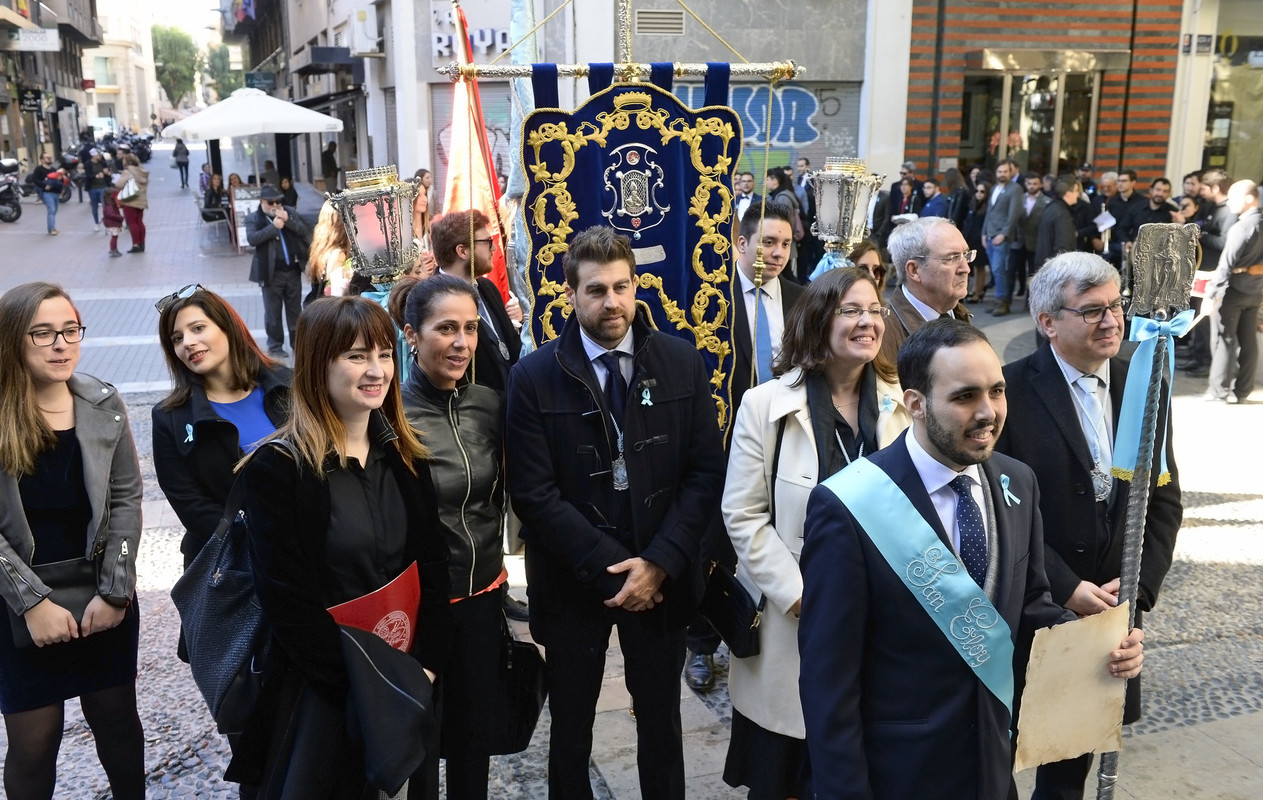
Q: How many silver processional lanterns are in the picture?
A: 2